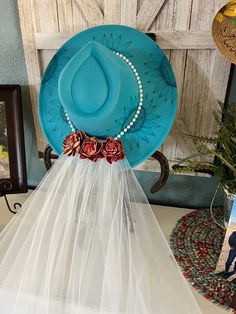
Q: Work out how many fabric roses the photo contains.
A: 3